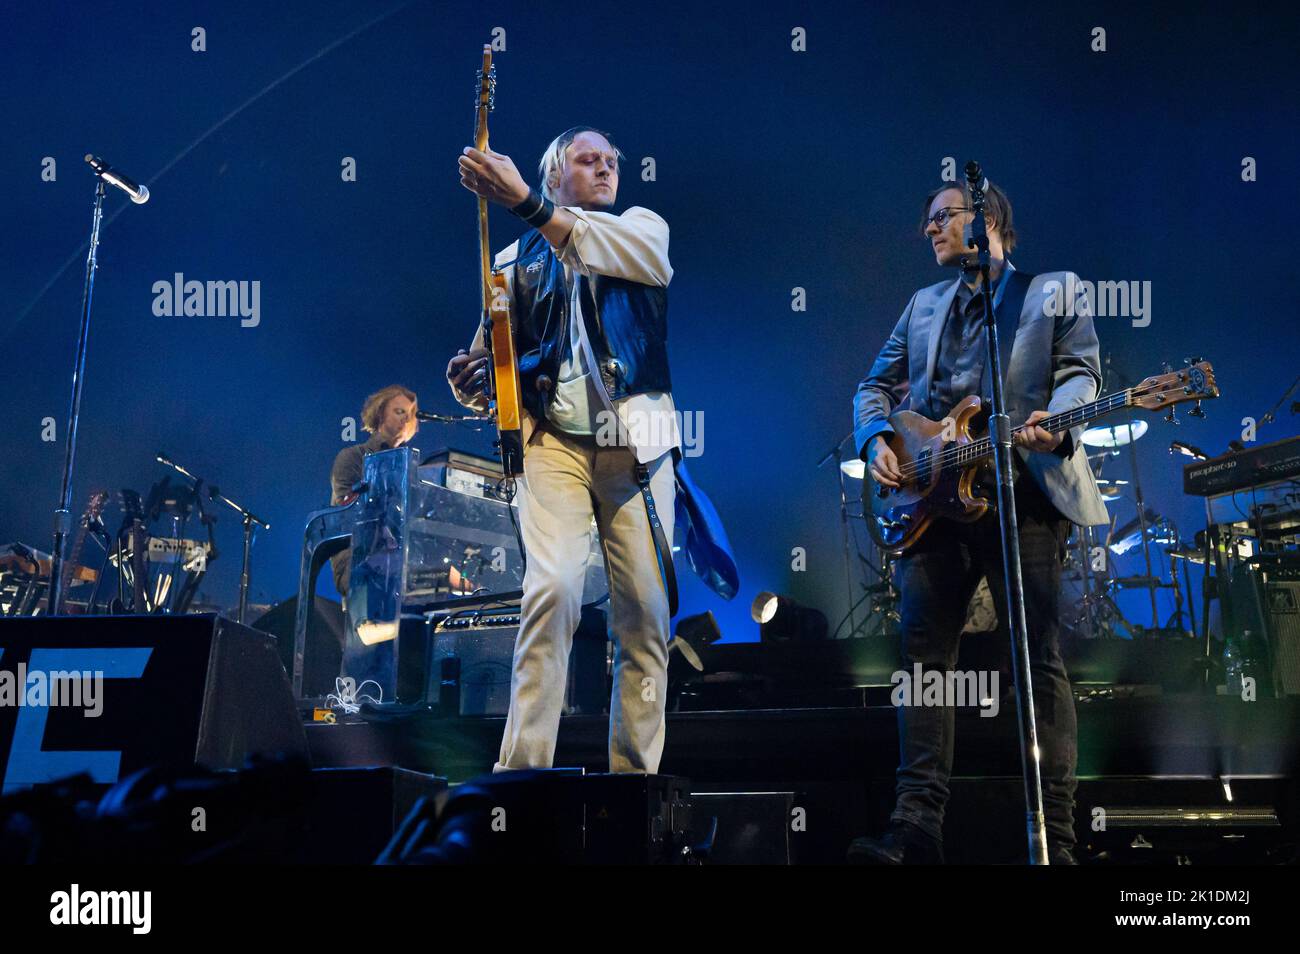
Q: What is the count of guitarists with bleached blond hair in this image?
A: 1